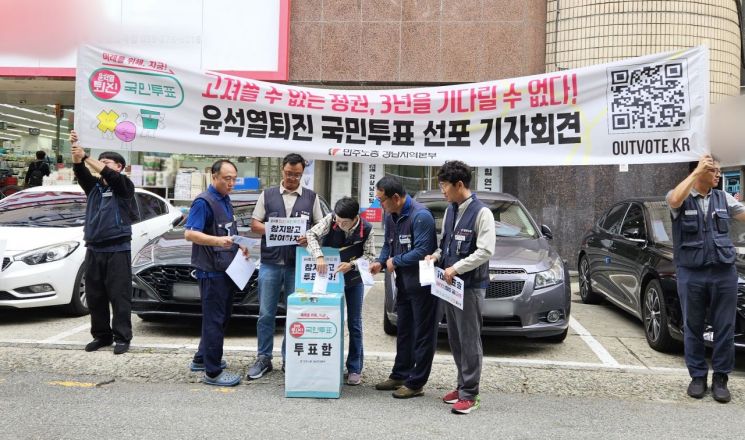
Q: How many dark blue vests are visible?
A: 7